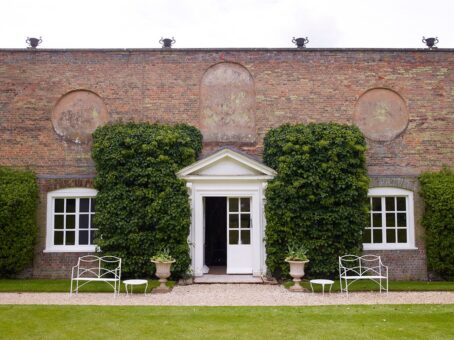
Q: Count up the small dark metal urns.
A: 4